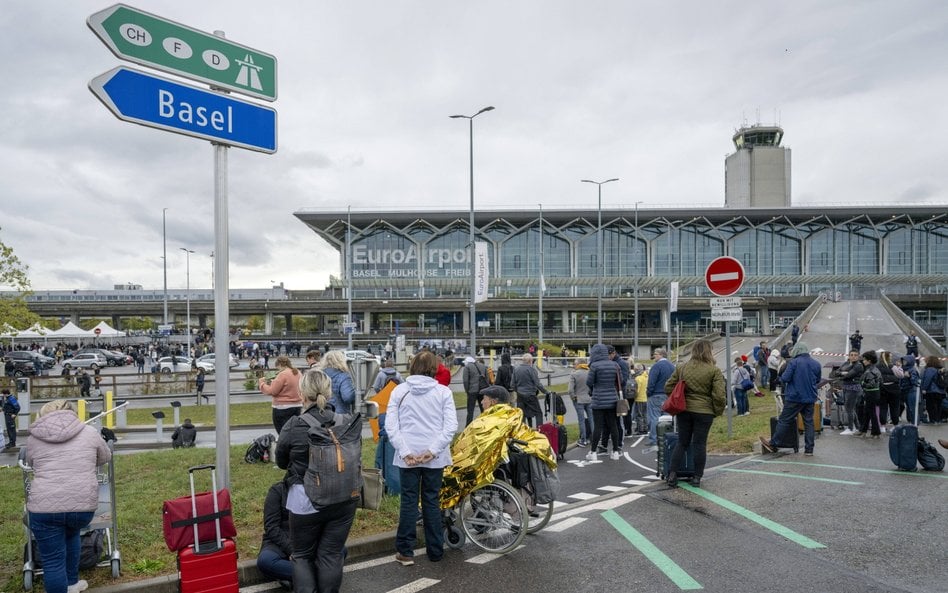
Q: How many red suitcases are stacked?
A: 2